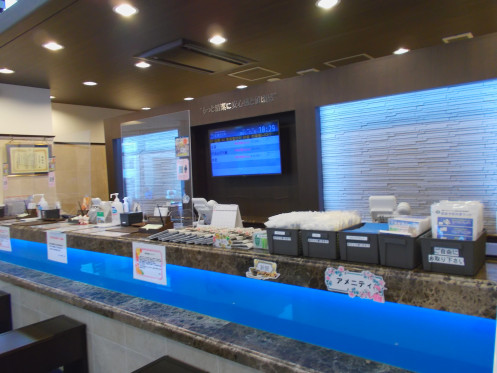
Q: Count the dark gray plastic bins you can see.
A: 5